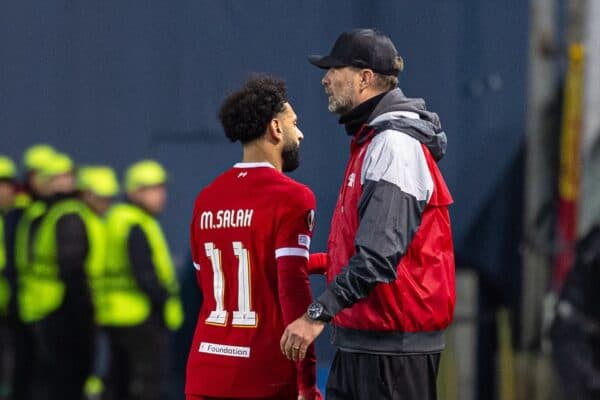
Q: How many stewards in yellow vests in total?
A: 5